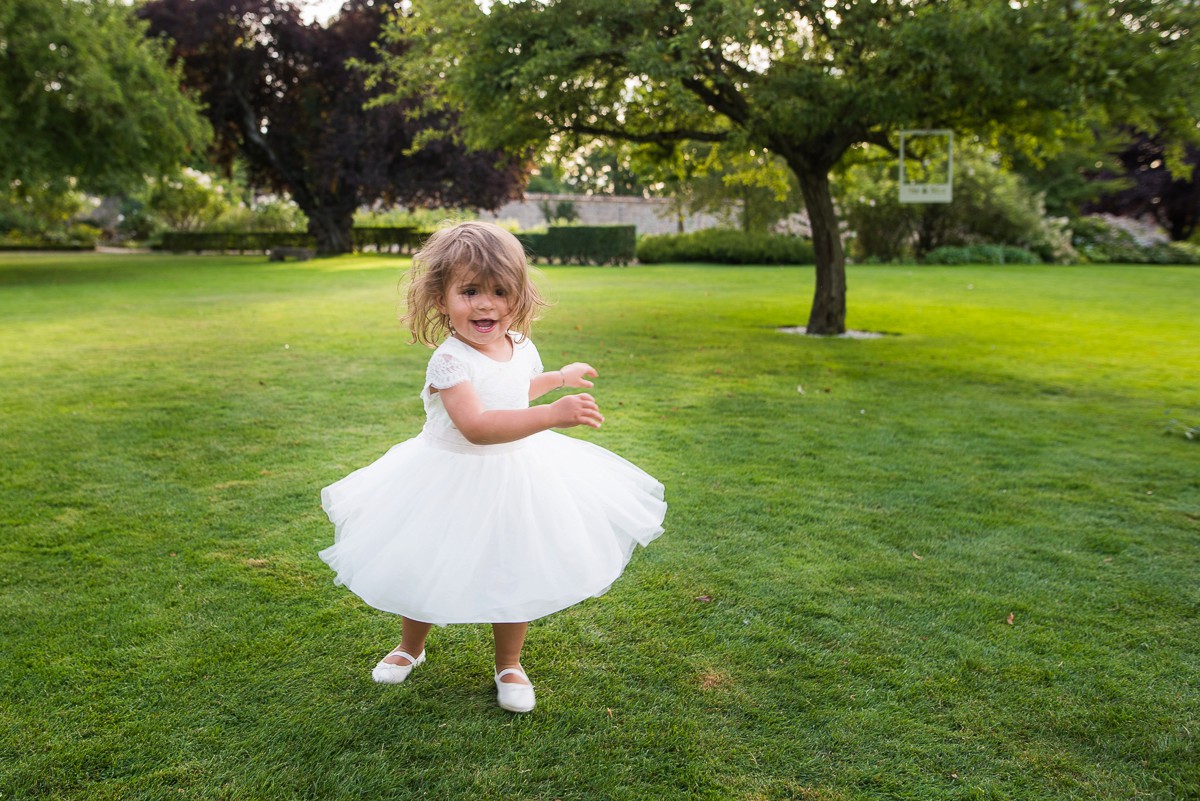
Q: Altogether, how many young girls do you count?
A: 1